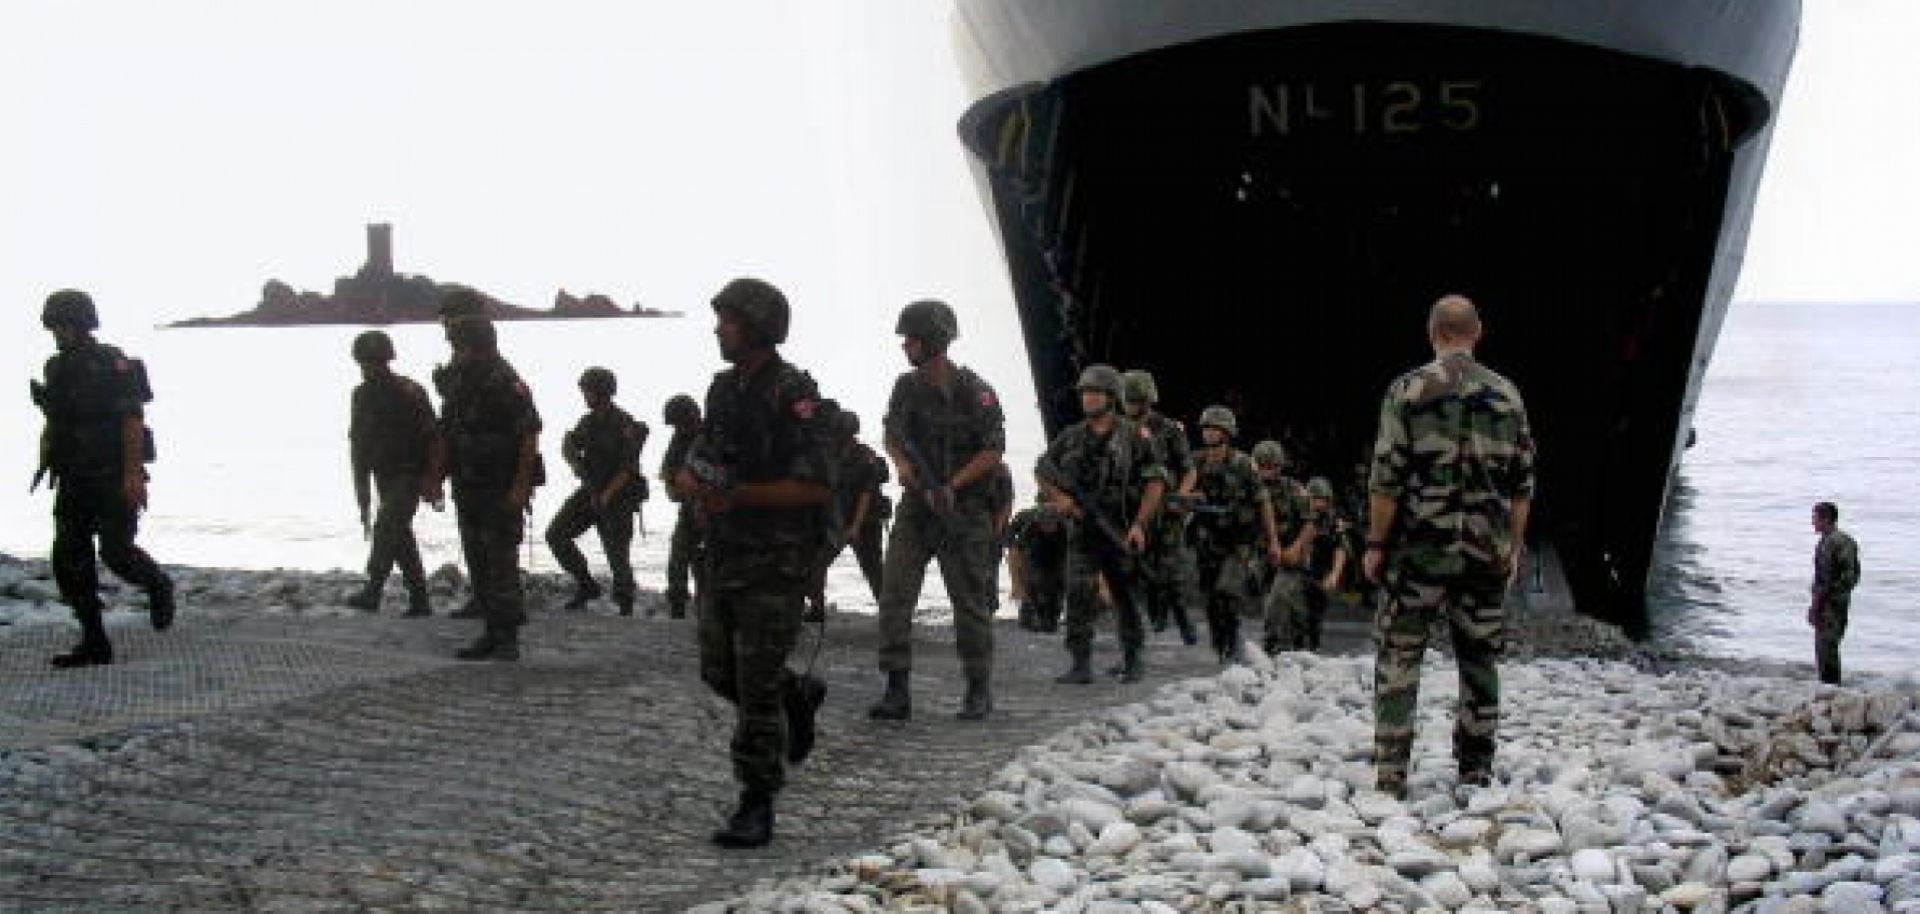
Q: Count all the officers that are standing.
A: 2